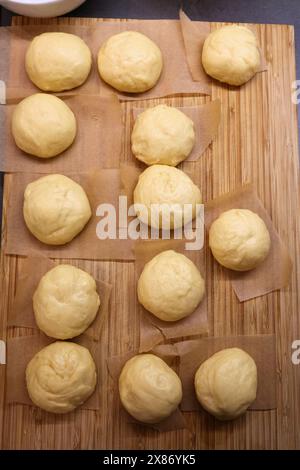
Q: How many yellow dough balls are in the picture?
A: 13